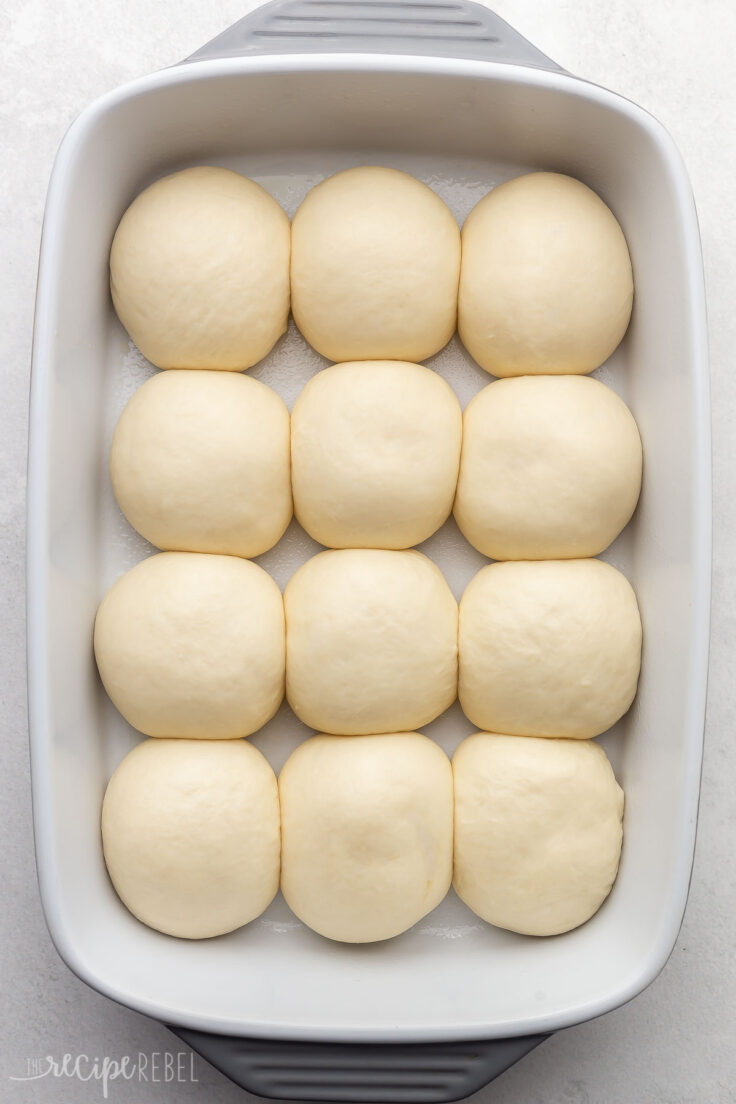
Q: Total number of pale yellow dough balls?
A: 12